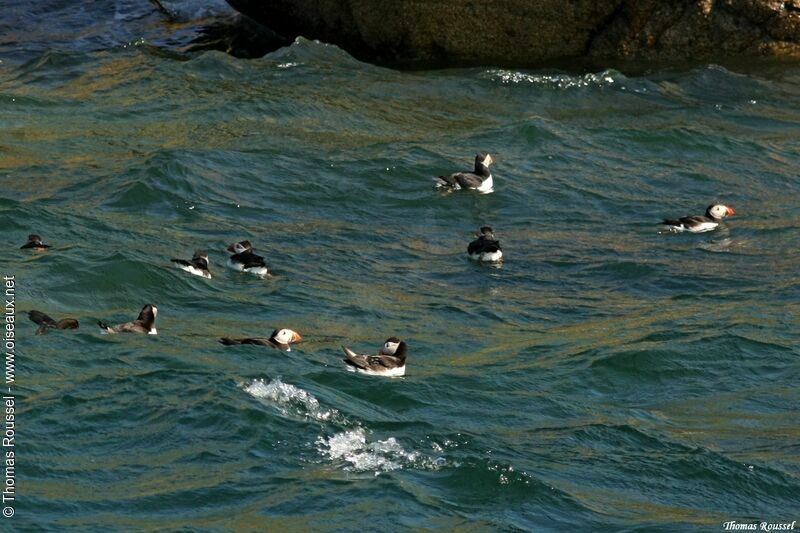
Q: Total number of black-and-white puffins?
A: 10